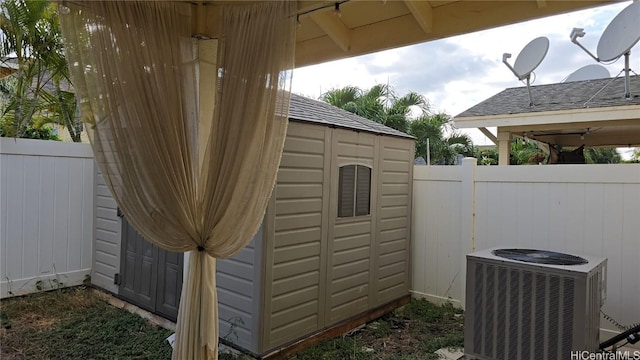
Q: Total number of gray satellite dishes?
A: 3